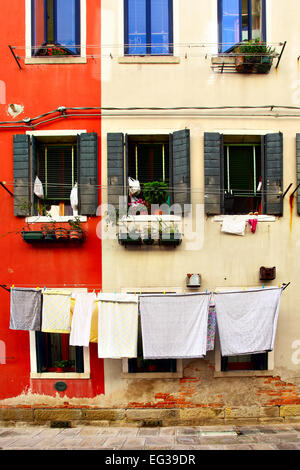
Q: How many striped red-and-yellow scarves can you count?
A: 0